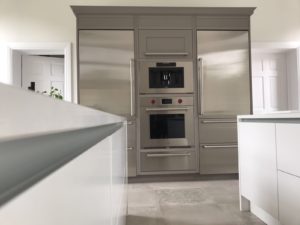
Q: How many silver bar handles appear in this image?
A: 9